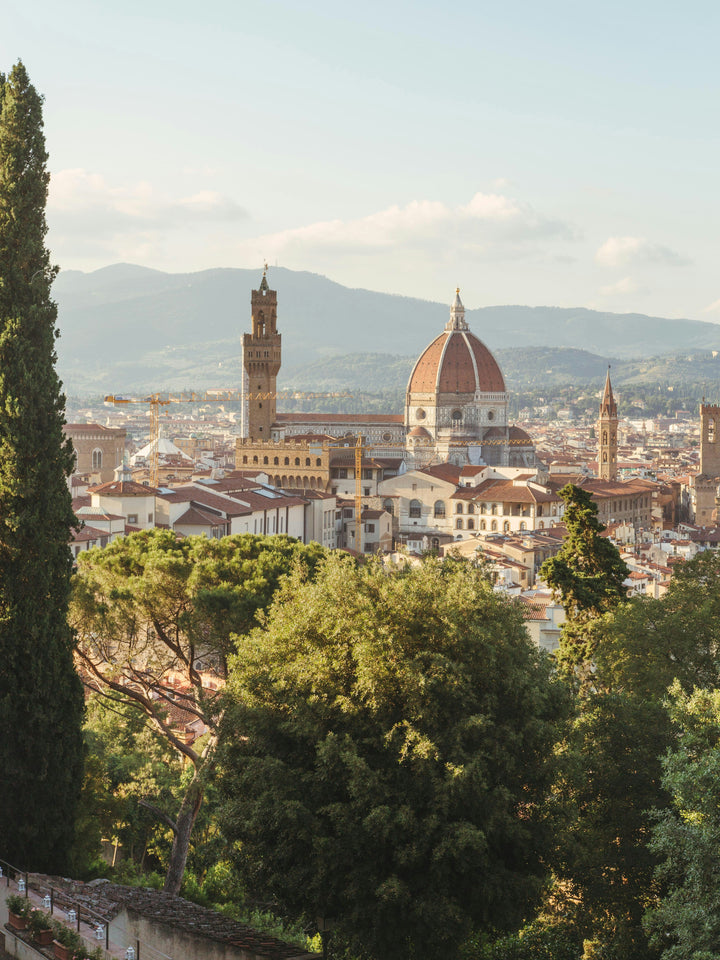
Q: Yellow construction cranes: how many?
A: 2